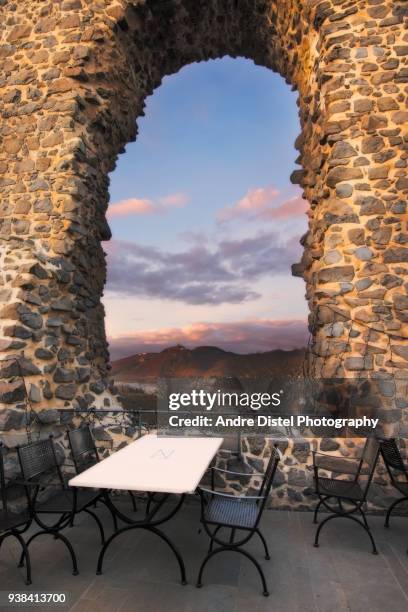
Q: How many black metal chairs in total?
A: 6